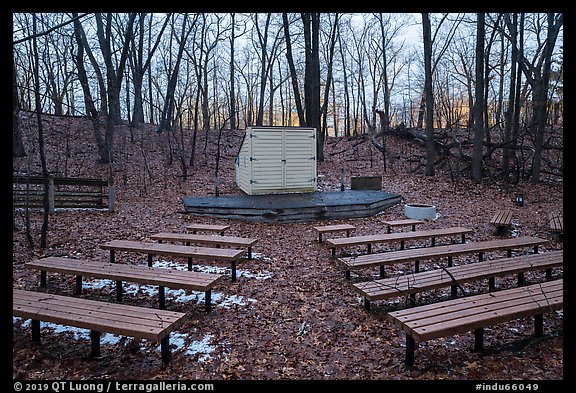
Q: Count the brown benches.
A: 13